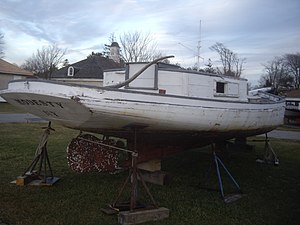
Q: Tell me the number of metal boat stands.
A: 4